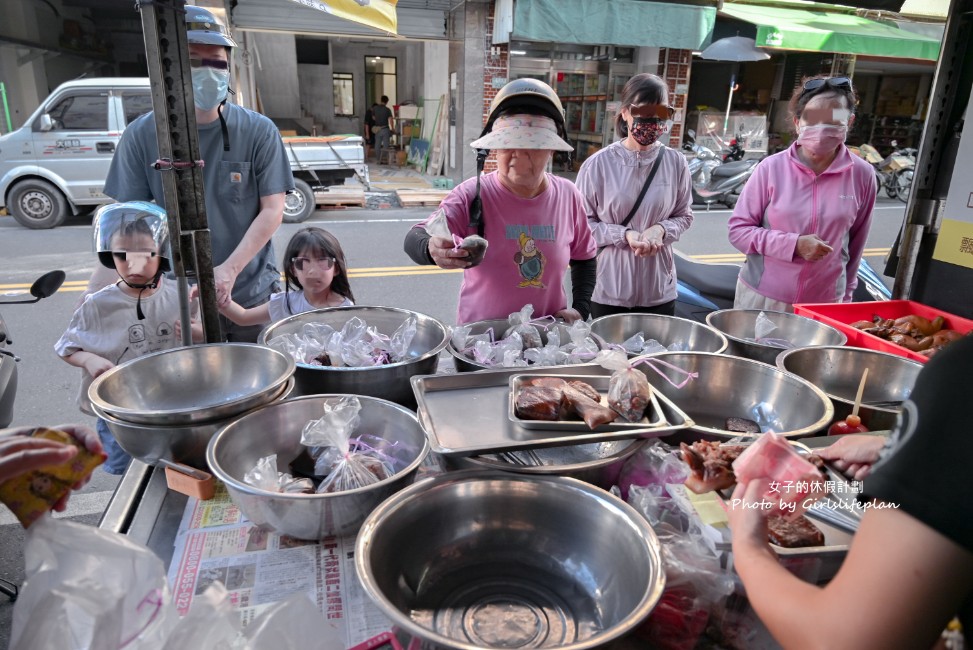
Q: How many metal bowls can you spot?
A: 11